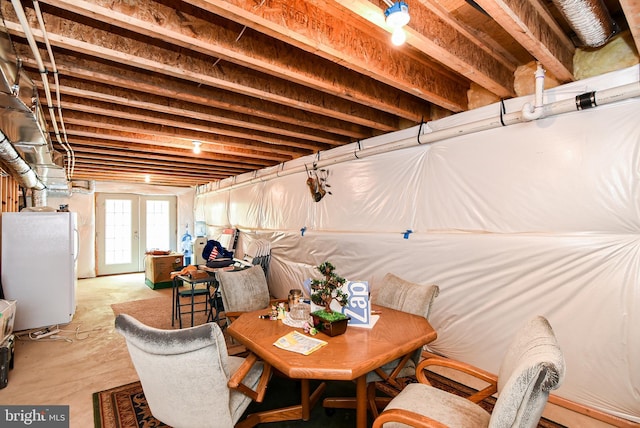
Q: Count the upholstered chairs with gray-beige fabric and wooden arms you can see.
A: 4